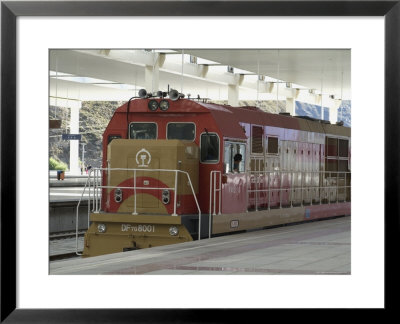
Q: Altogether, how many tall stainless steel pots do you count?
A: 0